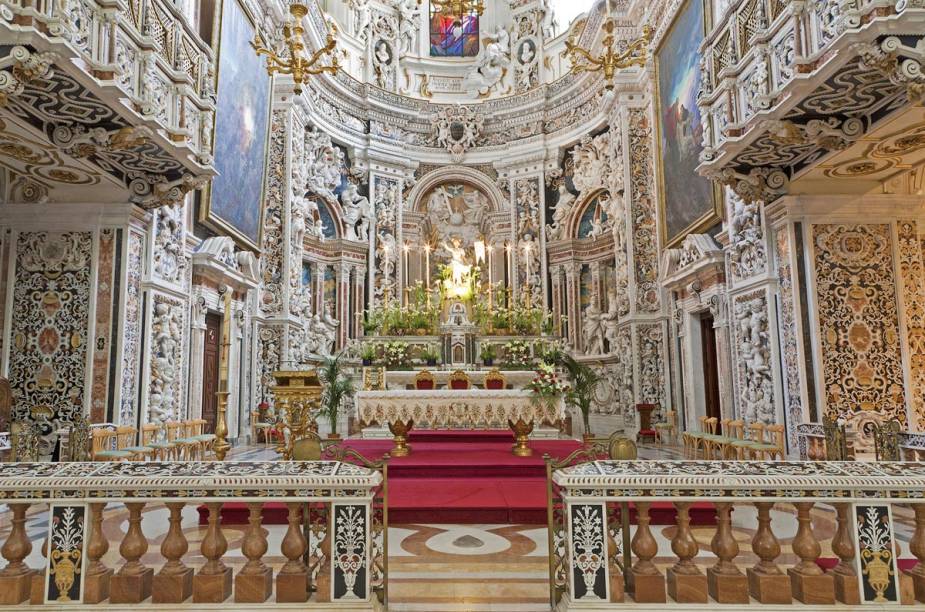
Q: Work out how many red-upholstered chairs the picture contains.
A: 3